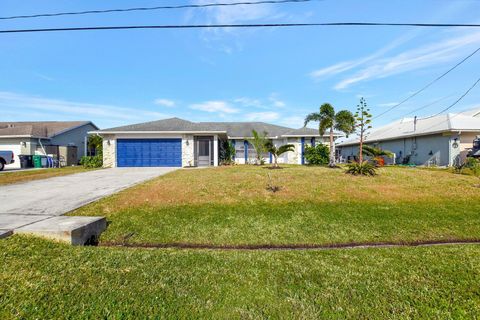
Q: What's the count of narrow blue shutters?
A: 5